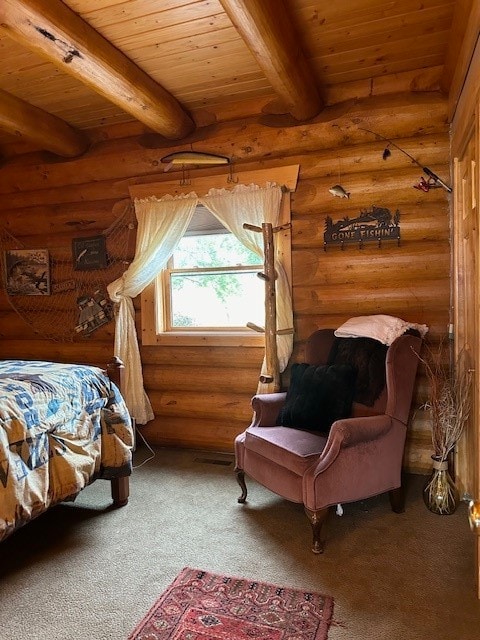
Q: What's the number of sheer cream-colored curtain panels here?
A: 2